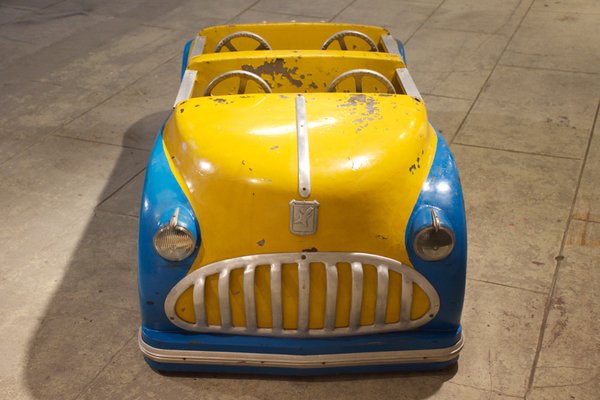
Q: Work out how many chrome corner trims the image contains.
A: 4